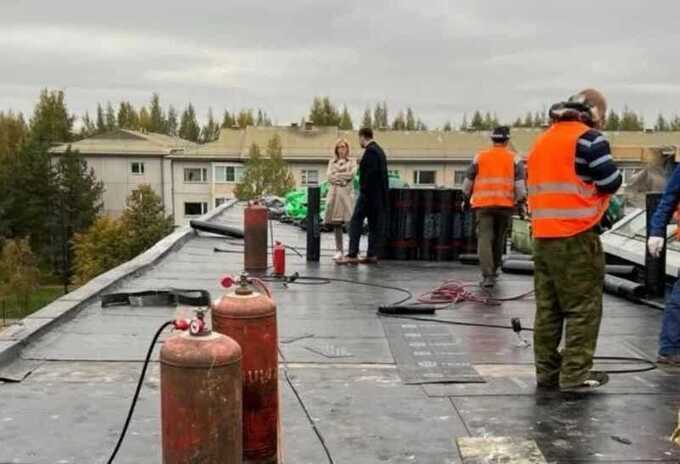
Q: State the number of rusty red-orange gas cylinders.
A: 3